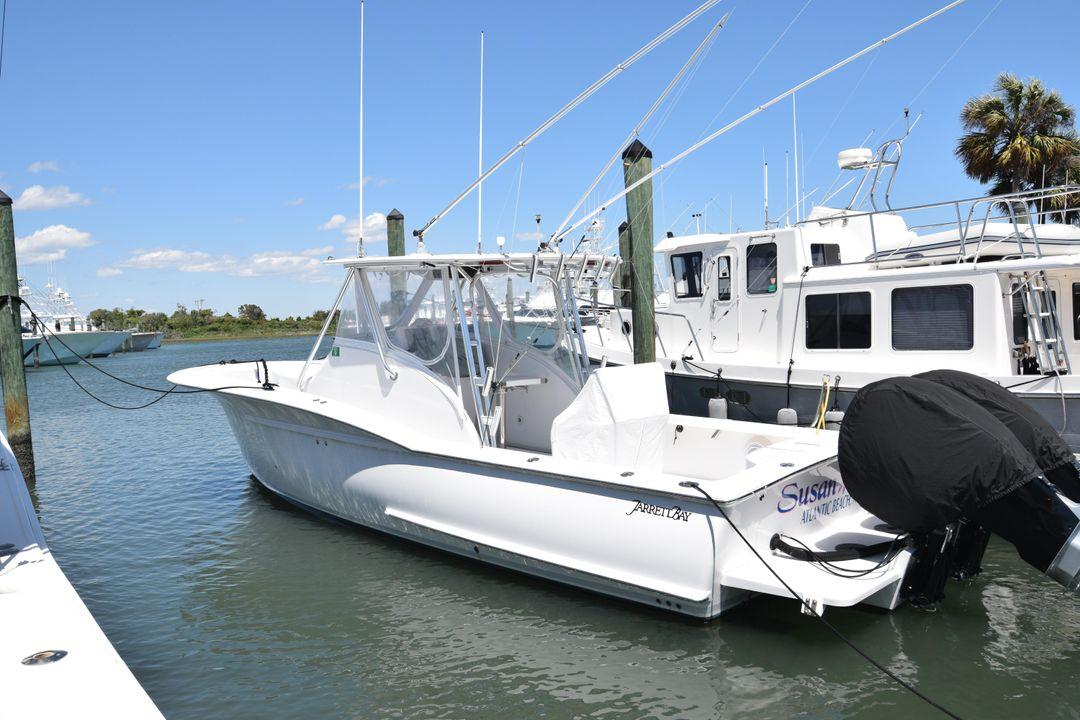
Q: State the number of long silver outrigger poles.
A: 3